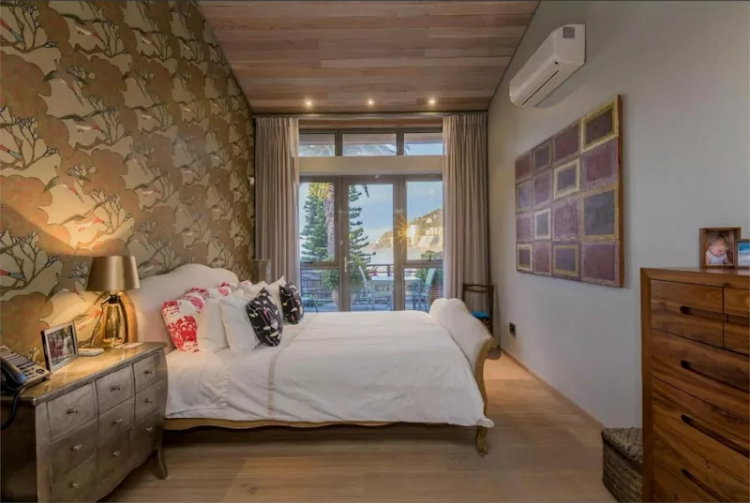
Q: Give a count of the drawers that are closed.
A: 14